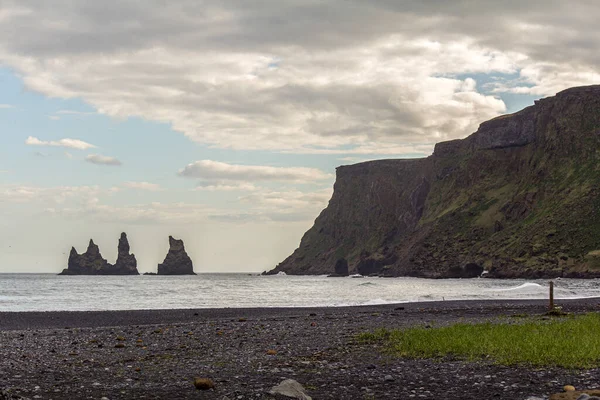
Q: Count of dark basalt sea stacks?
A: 3